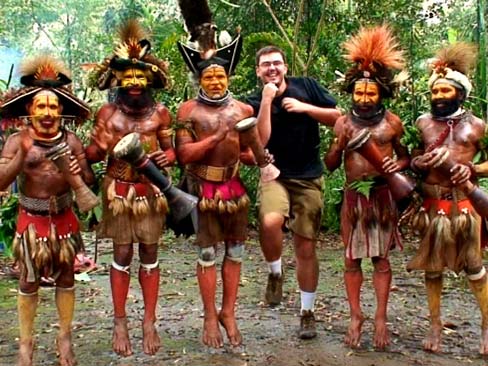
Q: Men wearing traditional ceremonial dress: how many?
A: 5